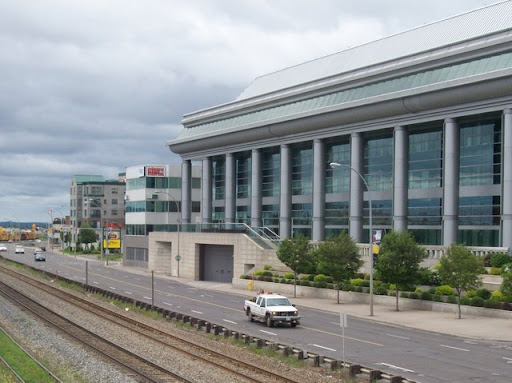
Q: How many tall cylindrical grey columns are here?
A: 10